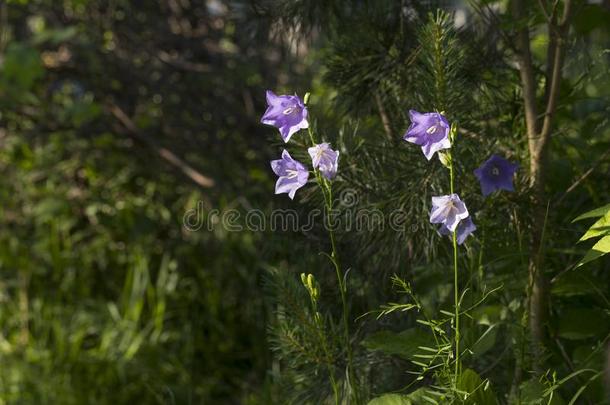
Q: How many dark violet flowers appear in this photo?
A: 1